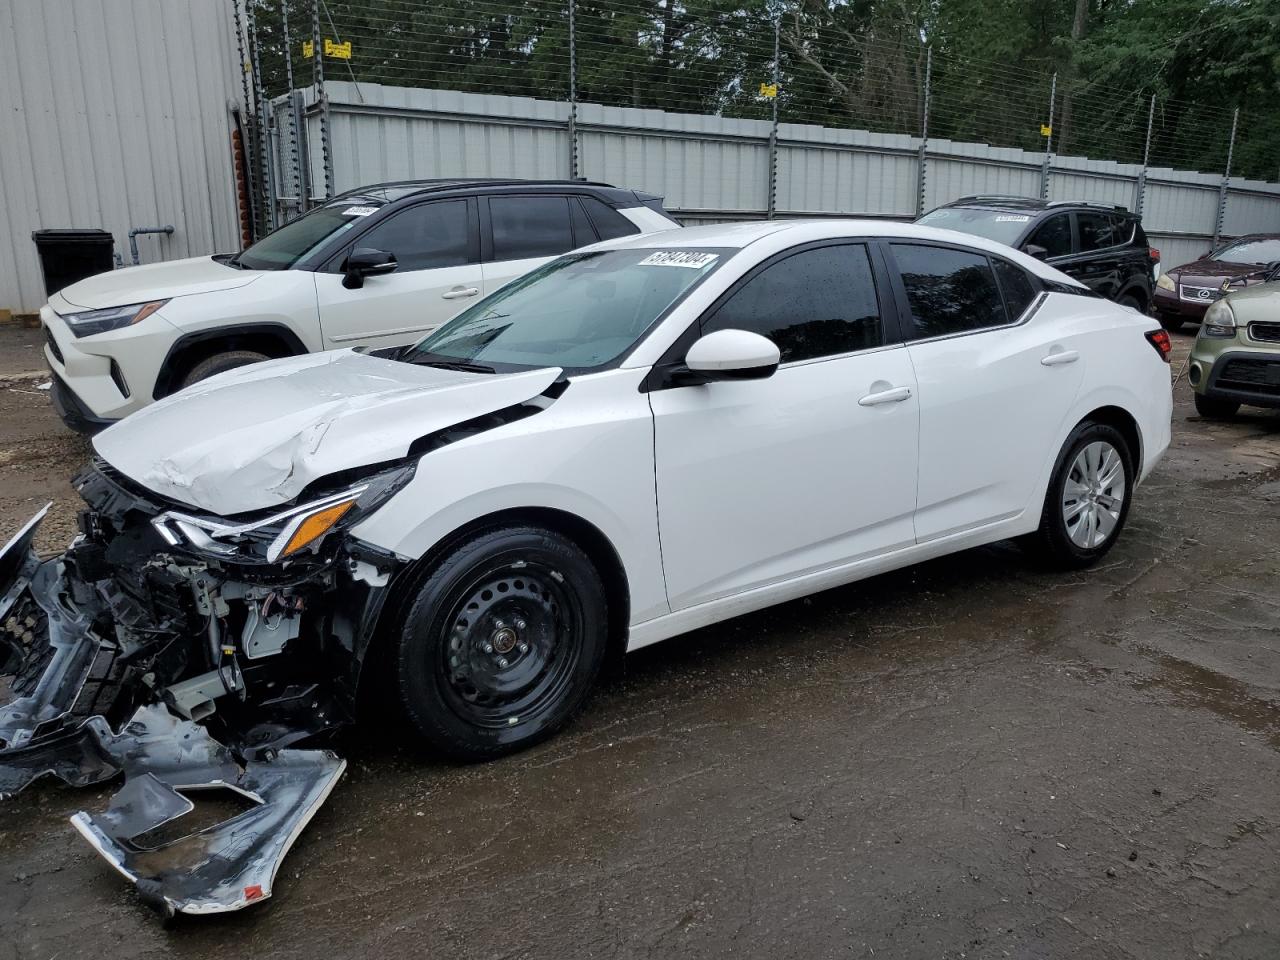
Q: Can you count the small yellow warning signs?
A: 4